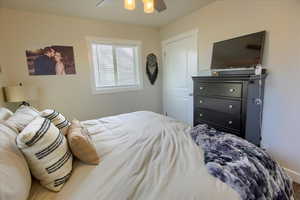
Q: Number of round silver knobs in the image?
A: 6